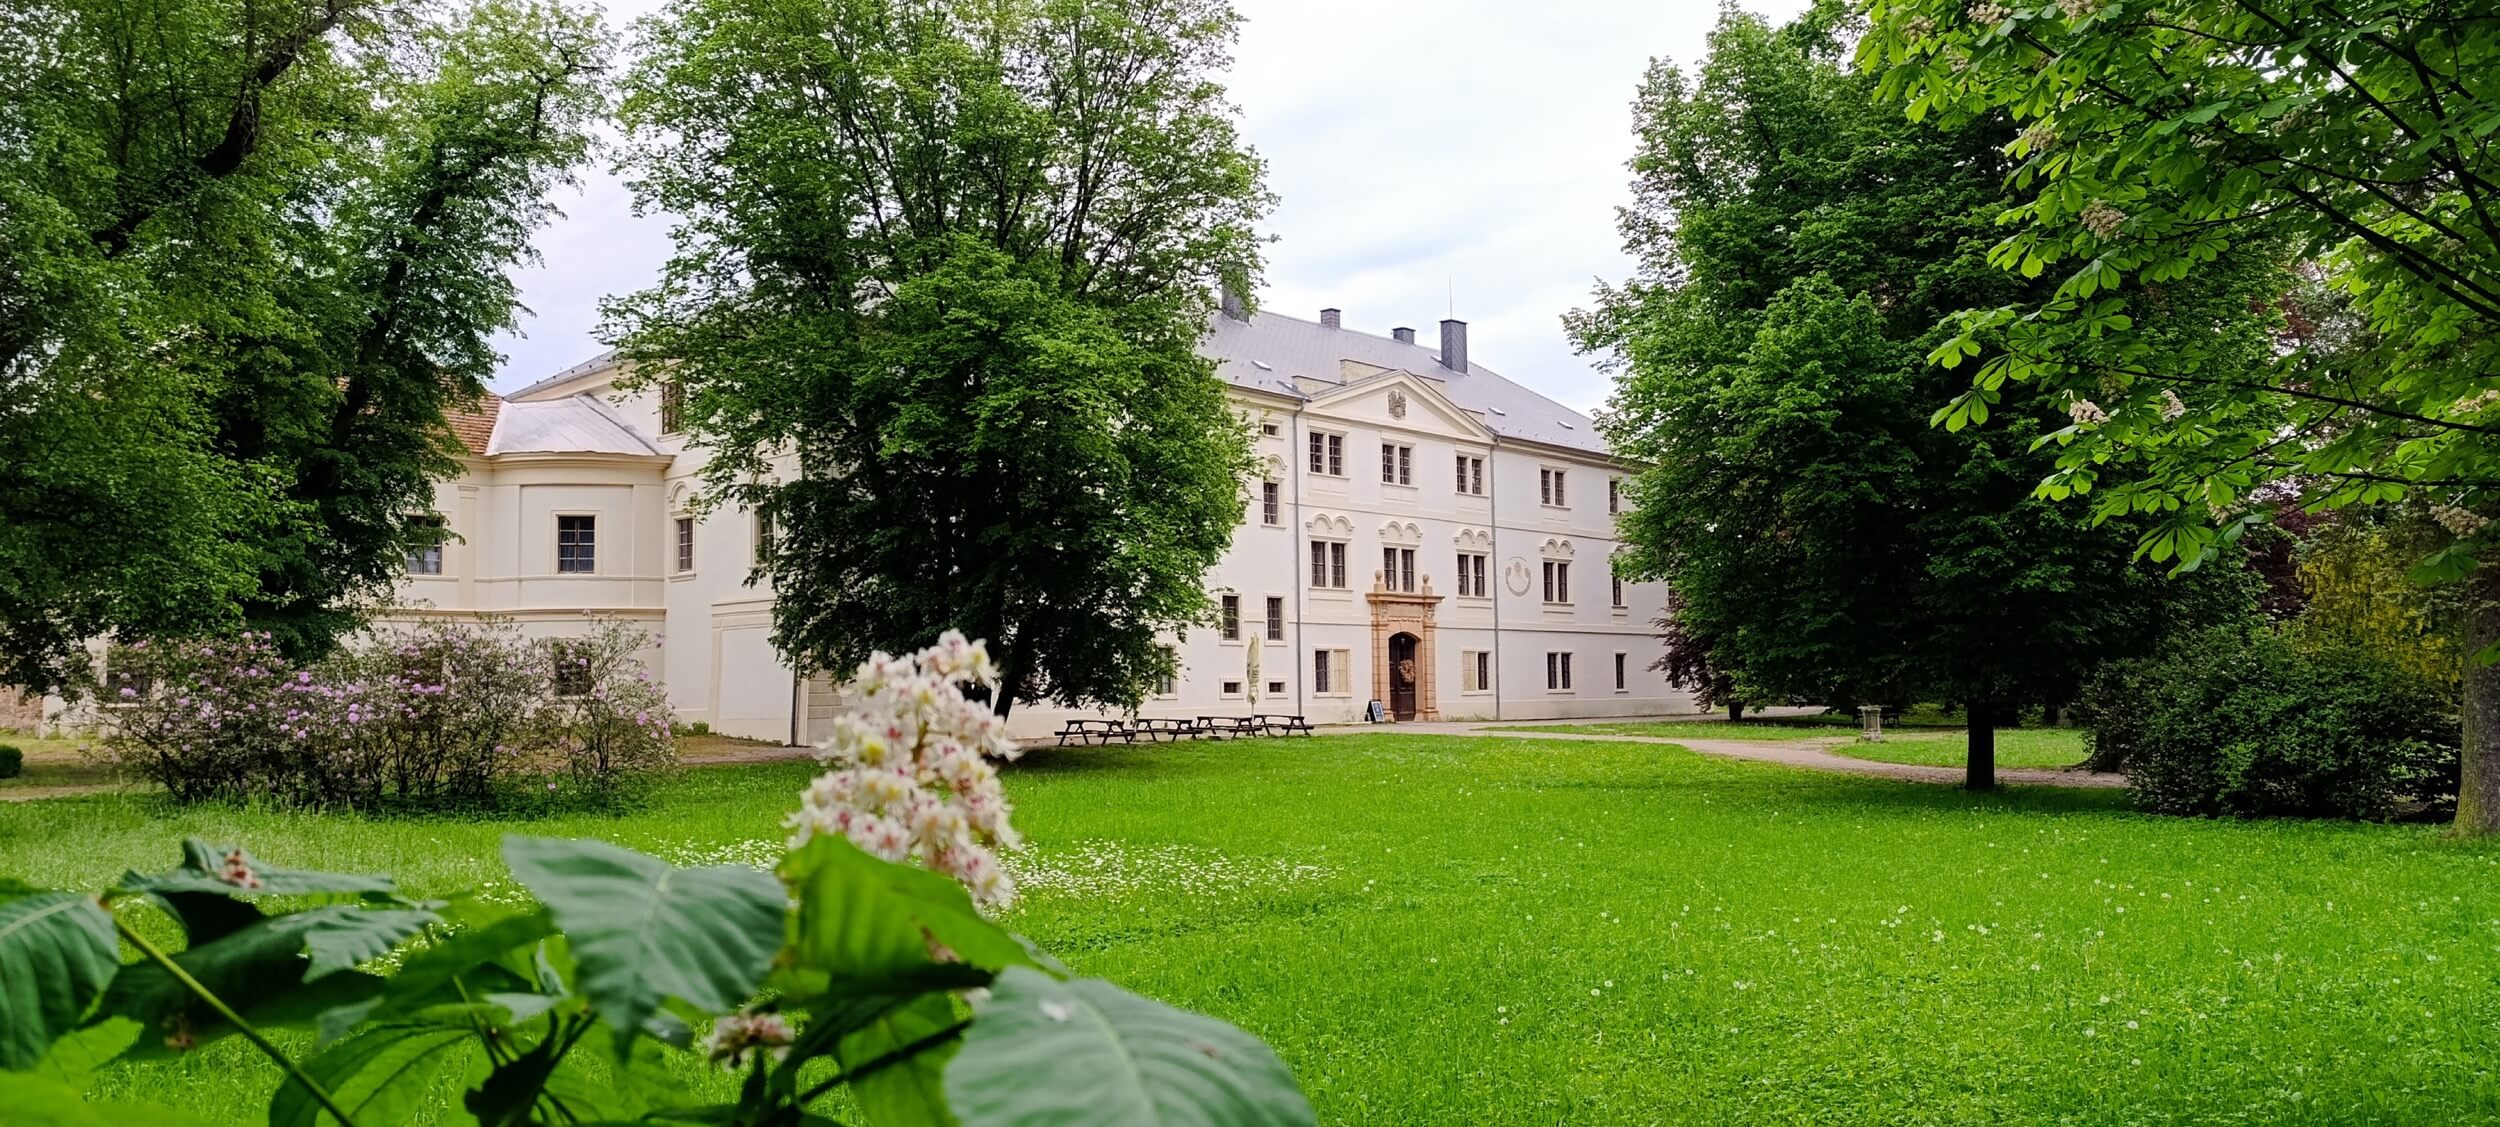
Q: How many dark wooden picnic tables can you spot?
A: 4